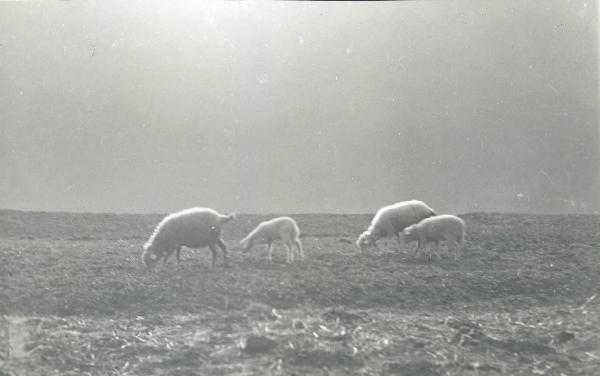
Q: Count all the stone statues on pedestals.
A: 0